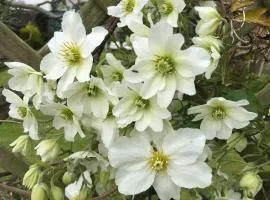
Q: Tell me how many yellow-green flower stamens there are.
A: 11